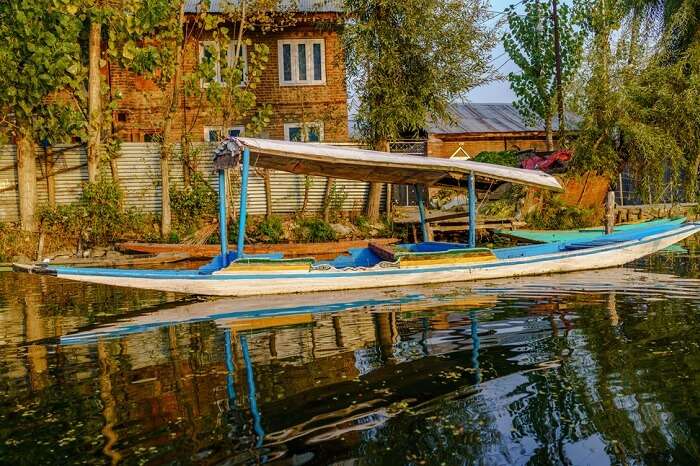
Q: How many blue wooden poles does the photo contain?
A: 4